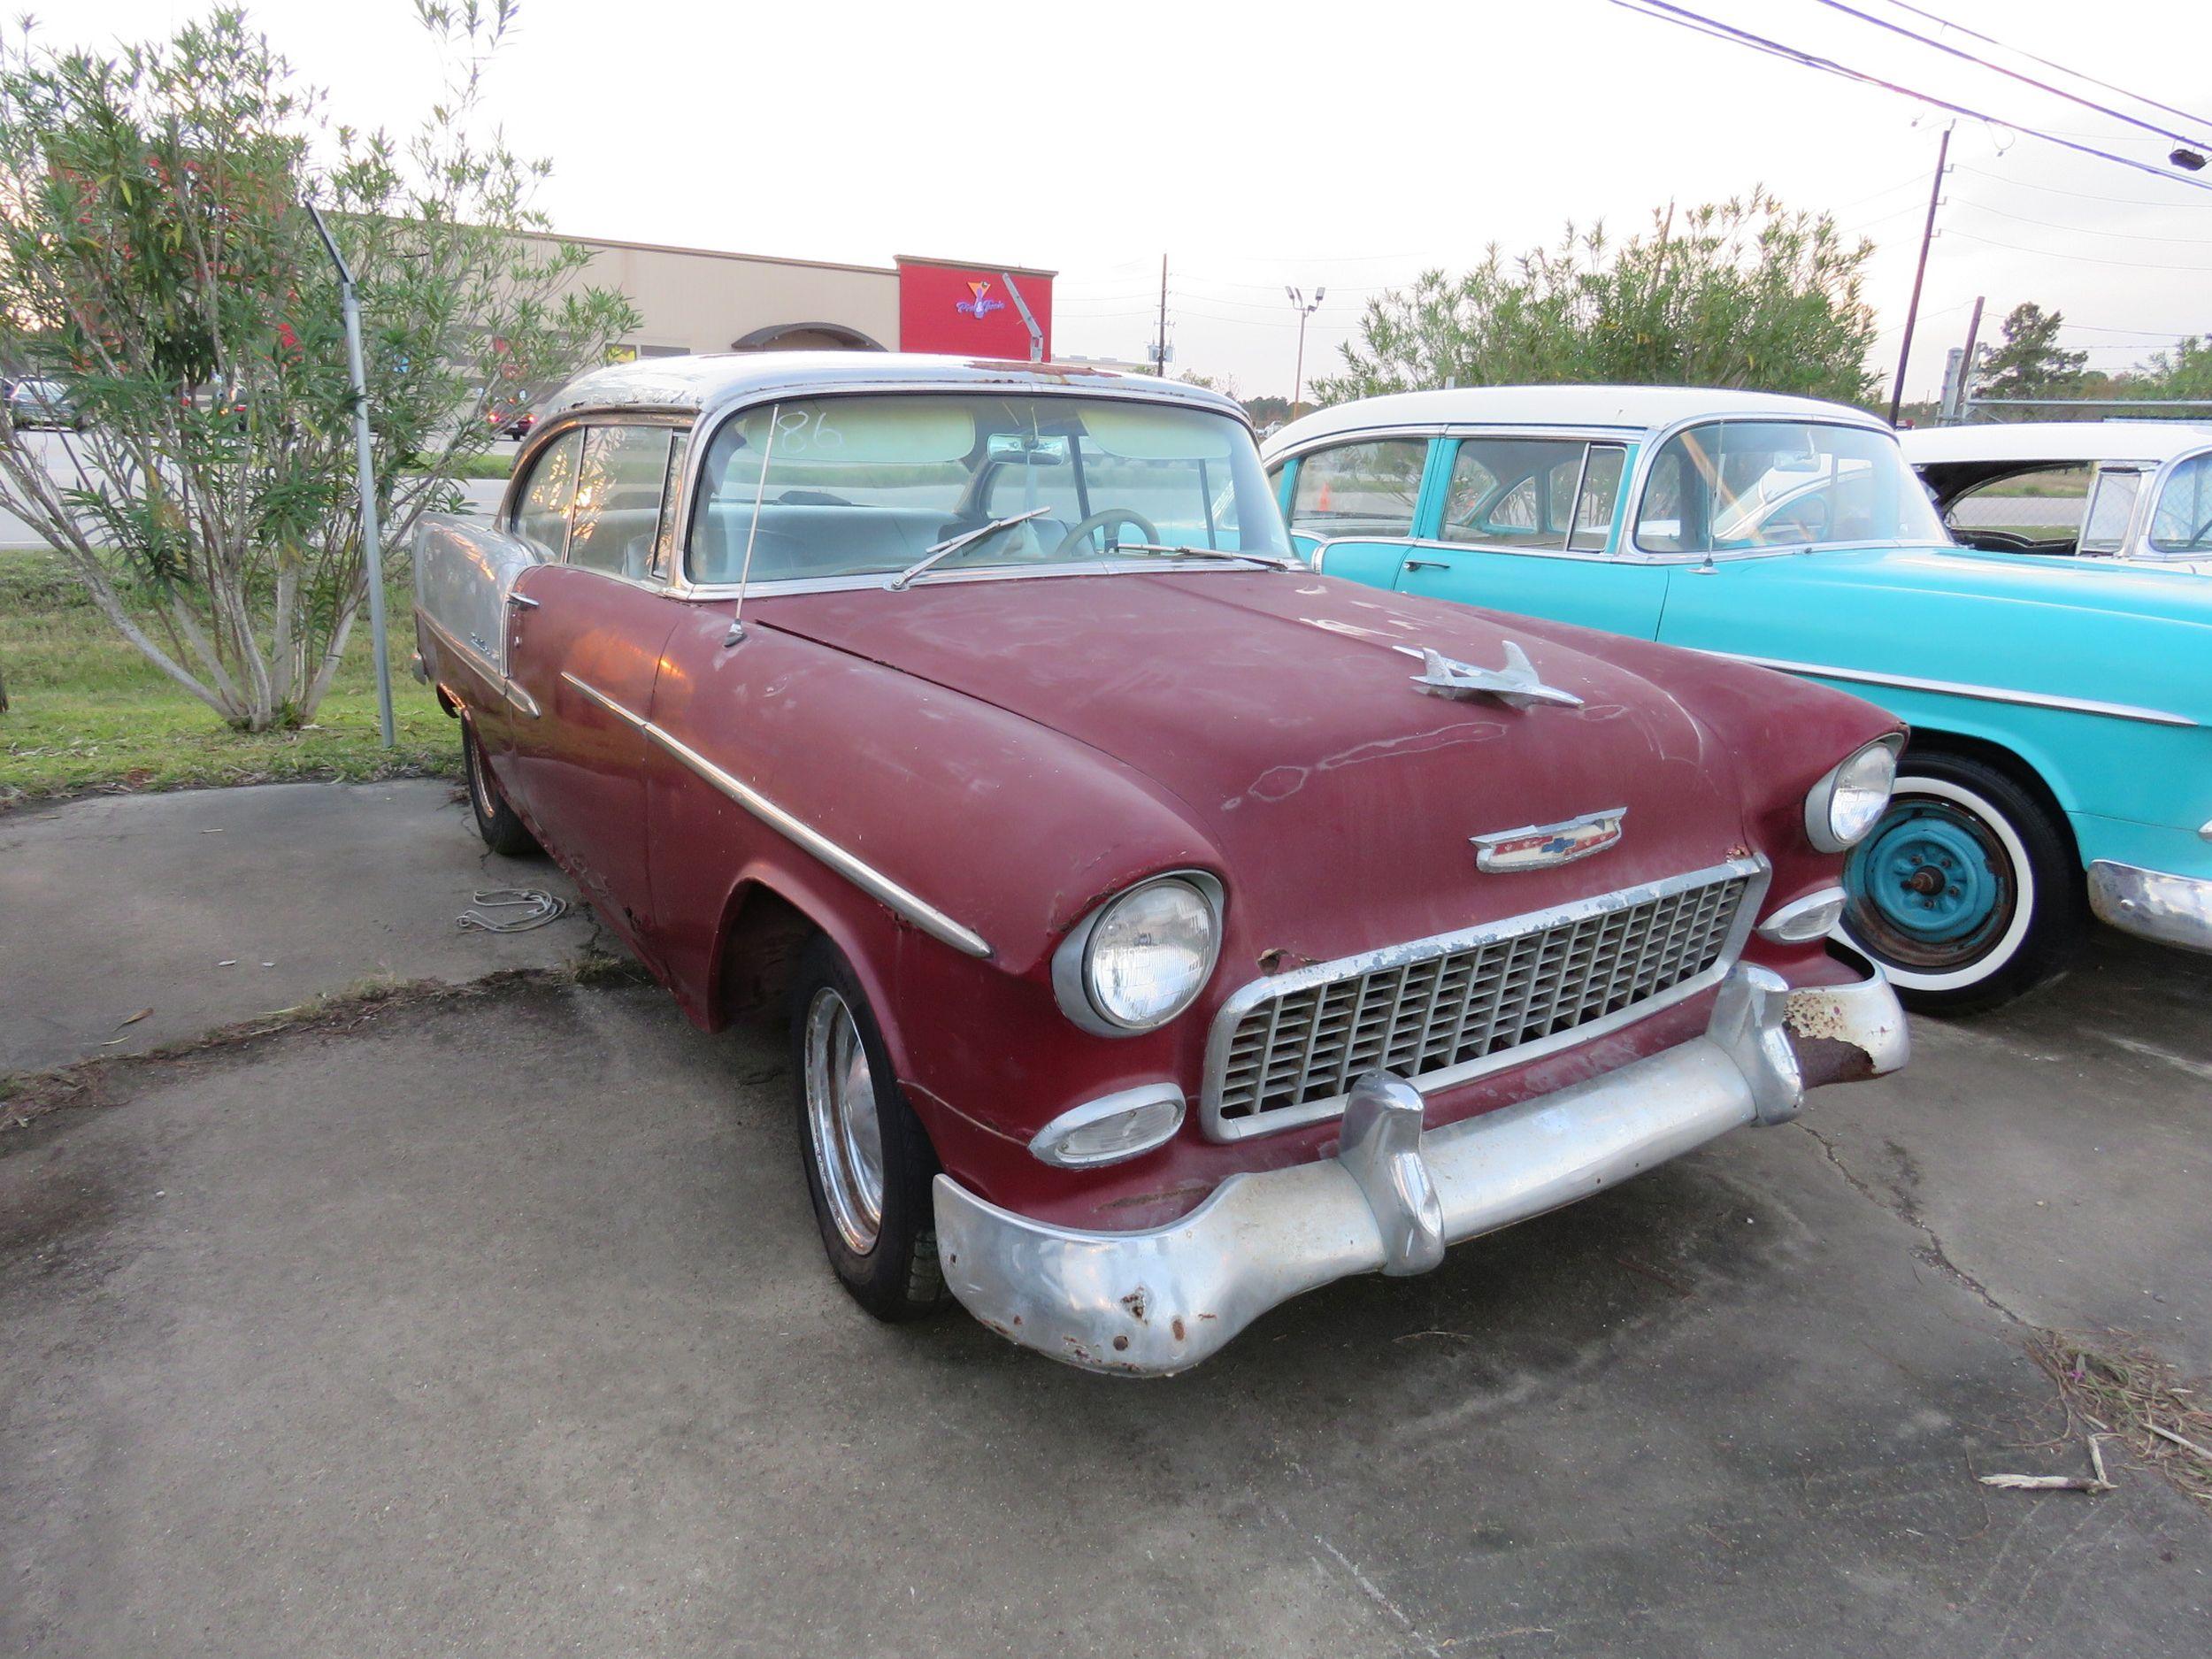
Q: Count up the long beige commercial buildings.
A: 1